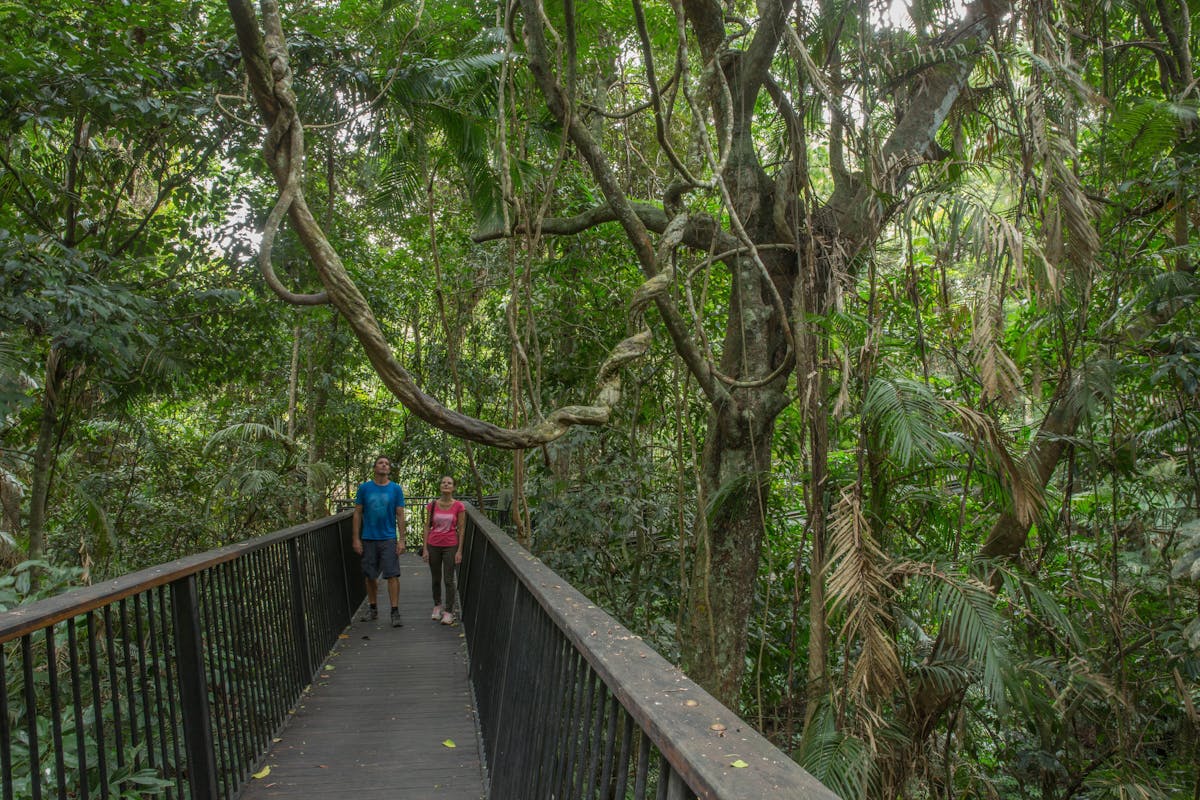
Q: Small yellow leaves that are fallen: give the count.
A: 3